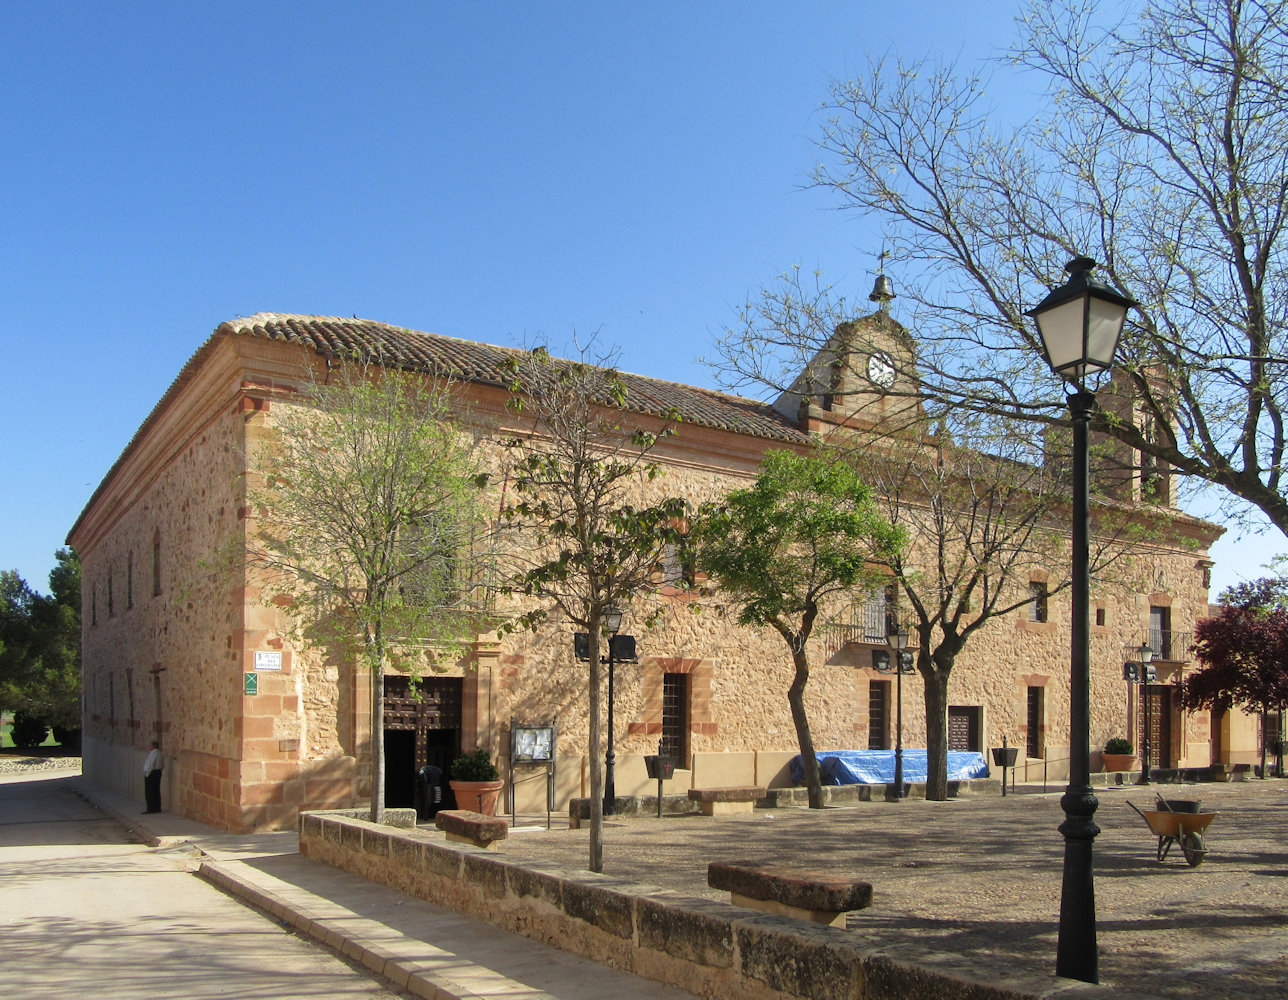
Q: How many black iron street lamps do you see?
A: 4